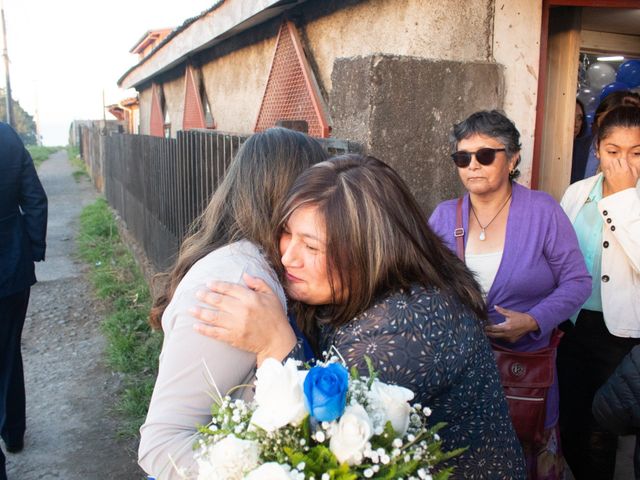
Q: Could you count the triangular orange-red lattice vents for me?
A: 3